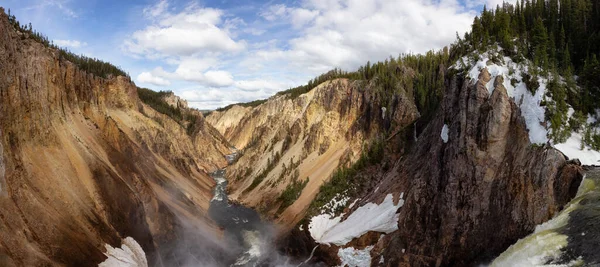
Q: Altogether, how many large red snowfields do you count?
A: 0